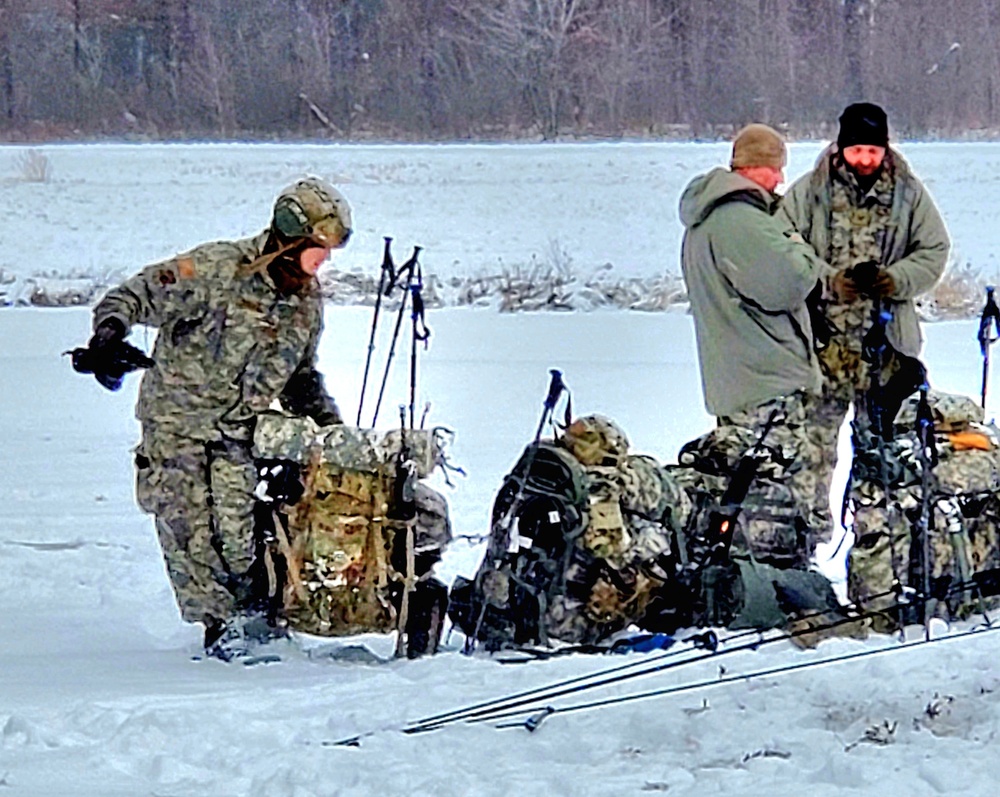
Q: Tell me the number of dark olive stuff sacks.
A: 1